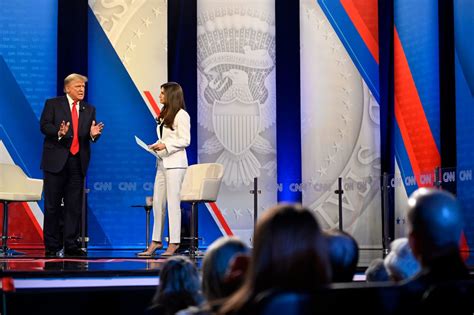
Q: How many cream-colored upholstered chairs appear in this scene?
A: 2